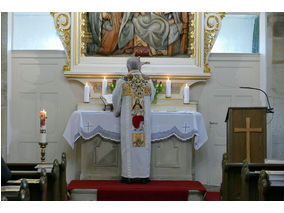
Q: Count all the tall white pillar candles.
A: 4